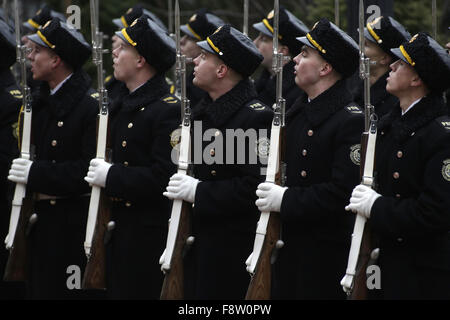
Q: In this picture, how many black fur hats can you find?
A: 11